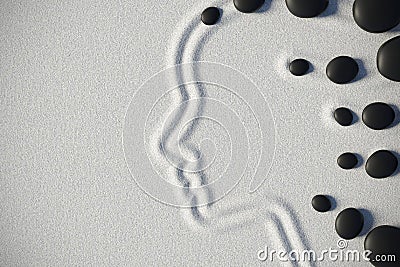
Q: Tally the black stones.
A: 14